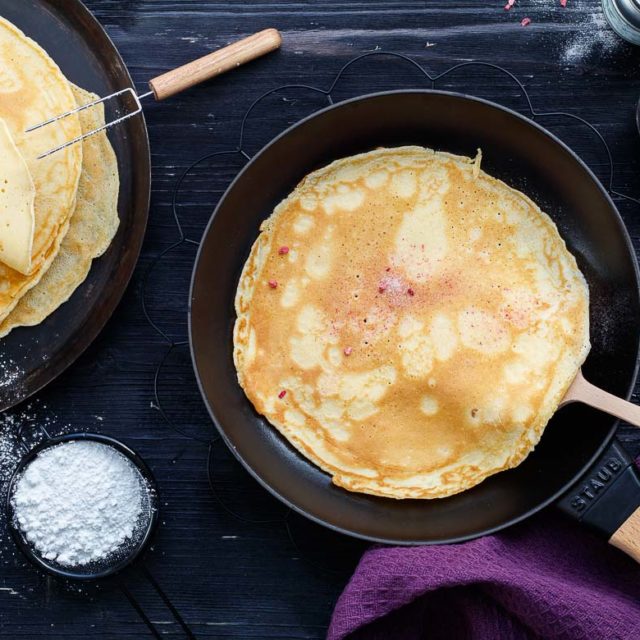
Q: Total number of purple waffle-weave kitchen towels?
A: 1